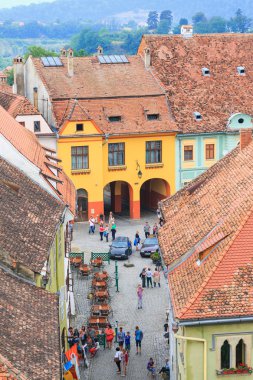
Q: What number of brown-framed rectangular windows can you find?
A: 5